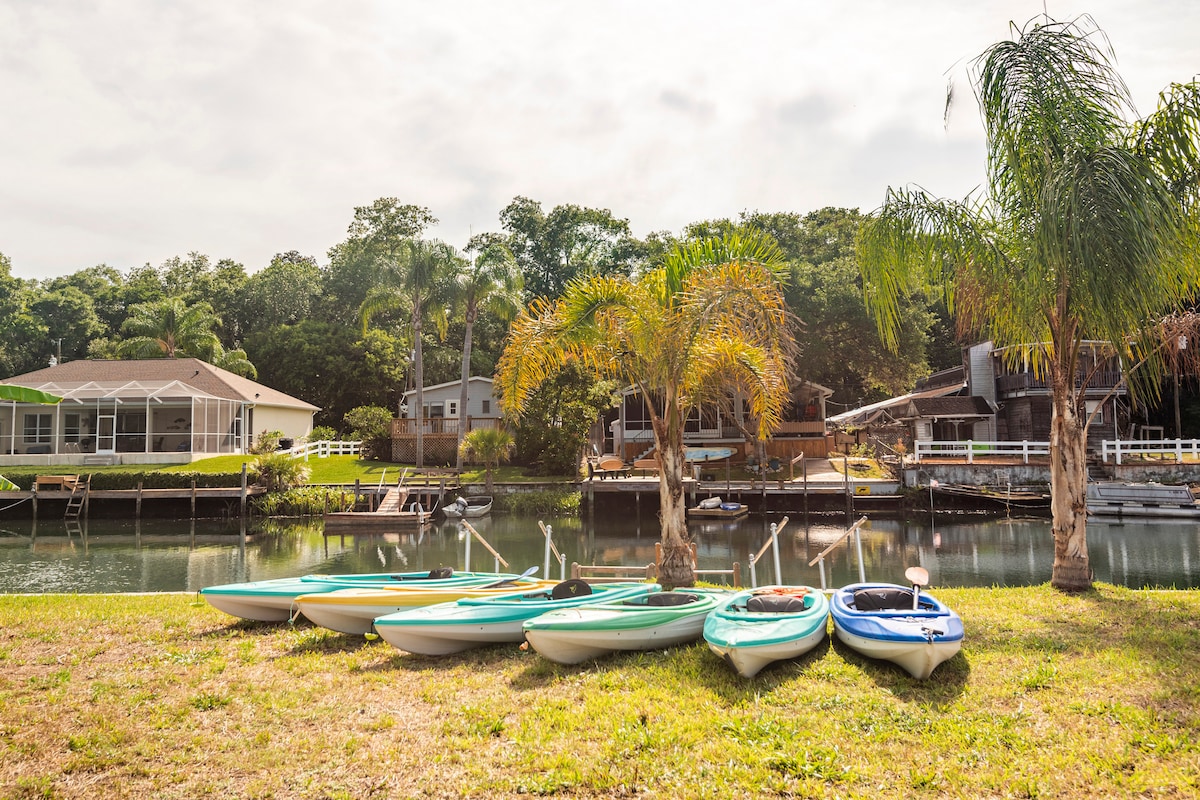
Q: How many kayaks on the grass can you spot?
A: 6